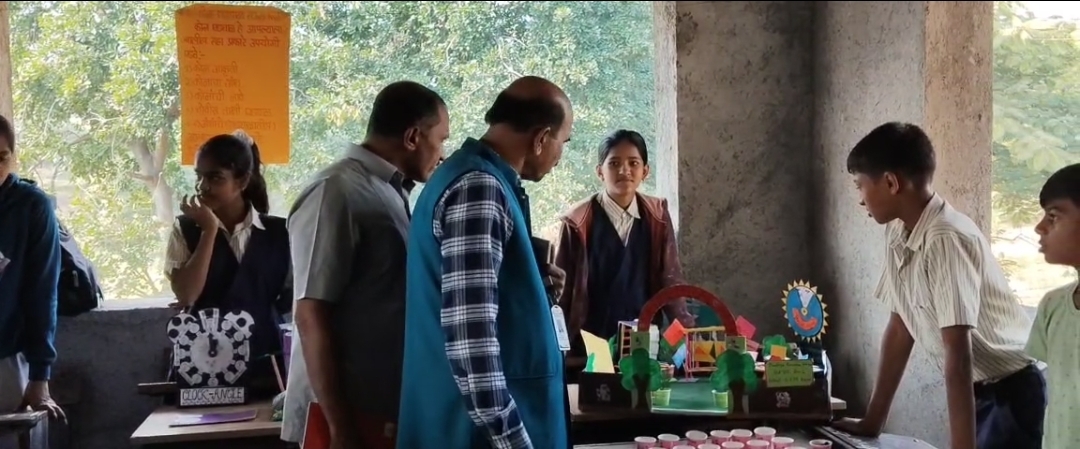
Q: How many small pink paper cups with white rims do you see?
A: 14